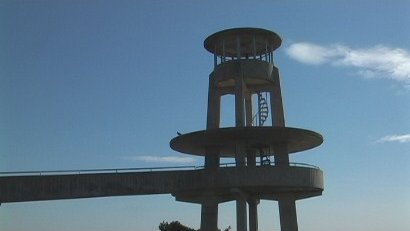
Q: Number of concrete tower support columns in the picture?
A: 4